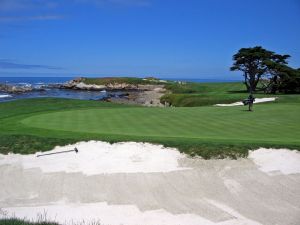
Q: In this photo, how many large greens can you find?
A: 1